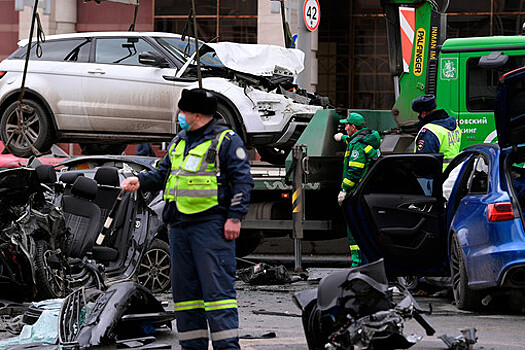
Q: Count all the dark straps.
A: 4